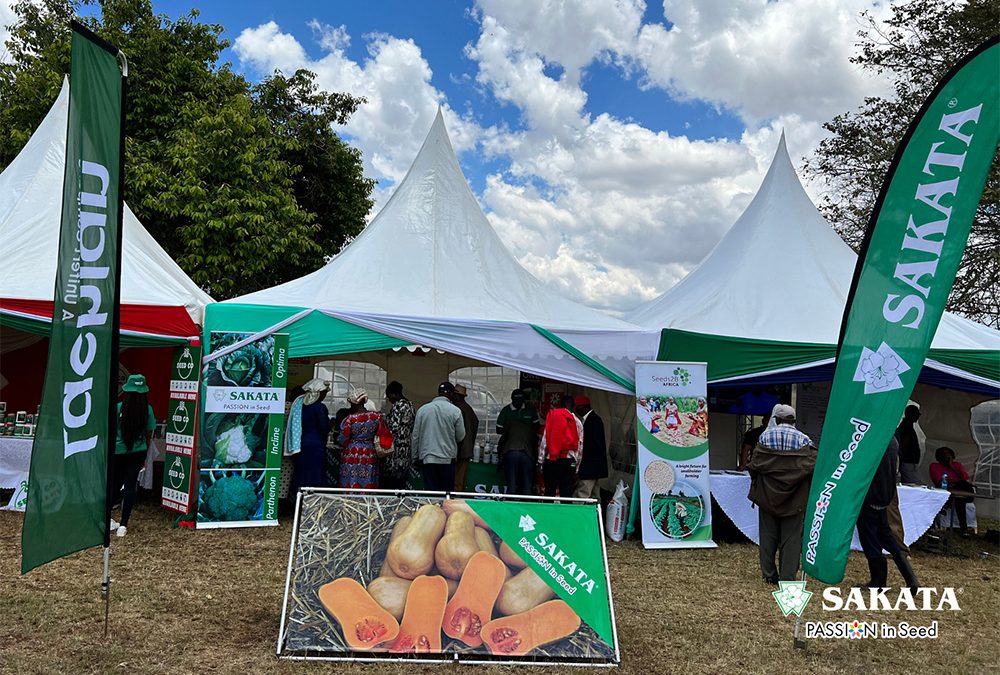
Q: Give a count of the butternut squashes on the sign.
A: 12